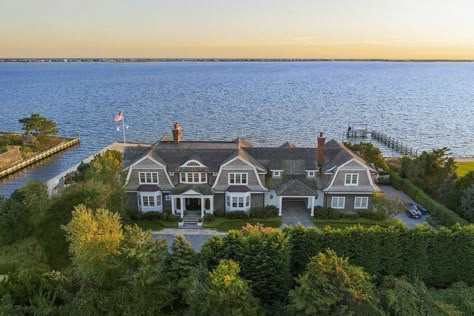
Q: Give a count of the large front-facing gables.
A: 3